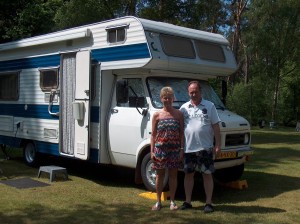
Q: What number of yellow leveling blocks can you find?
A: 2